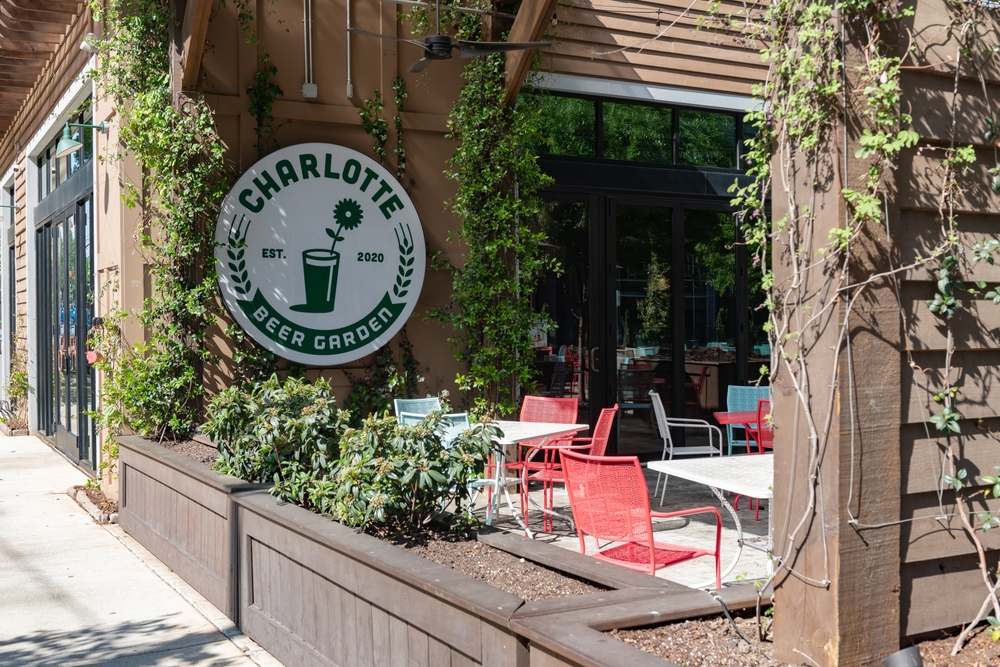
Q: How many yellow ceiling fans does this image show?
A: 0